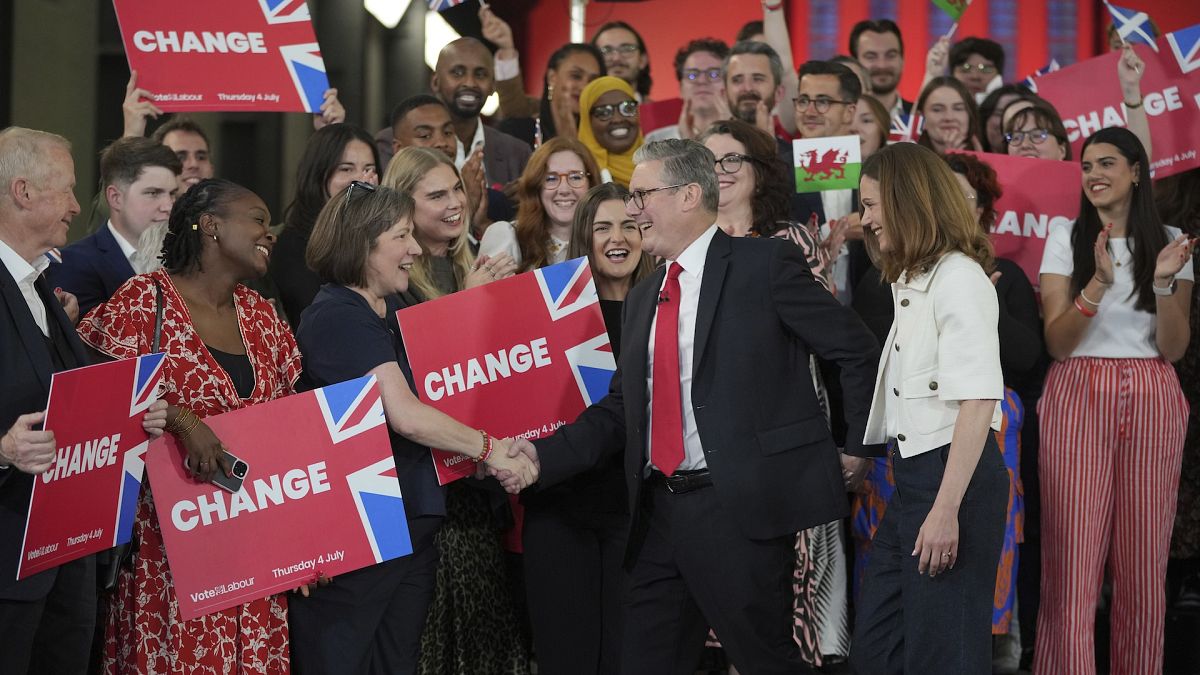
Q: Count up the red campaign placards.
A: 6